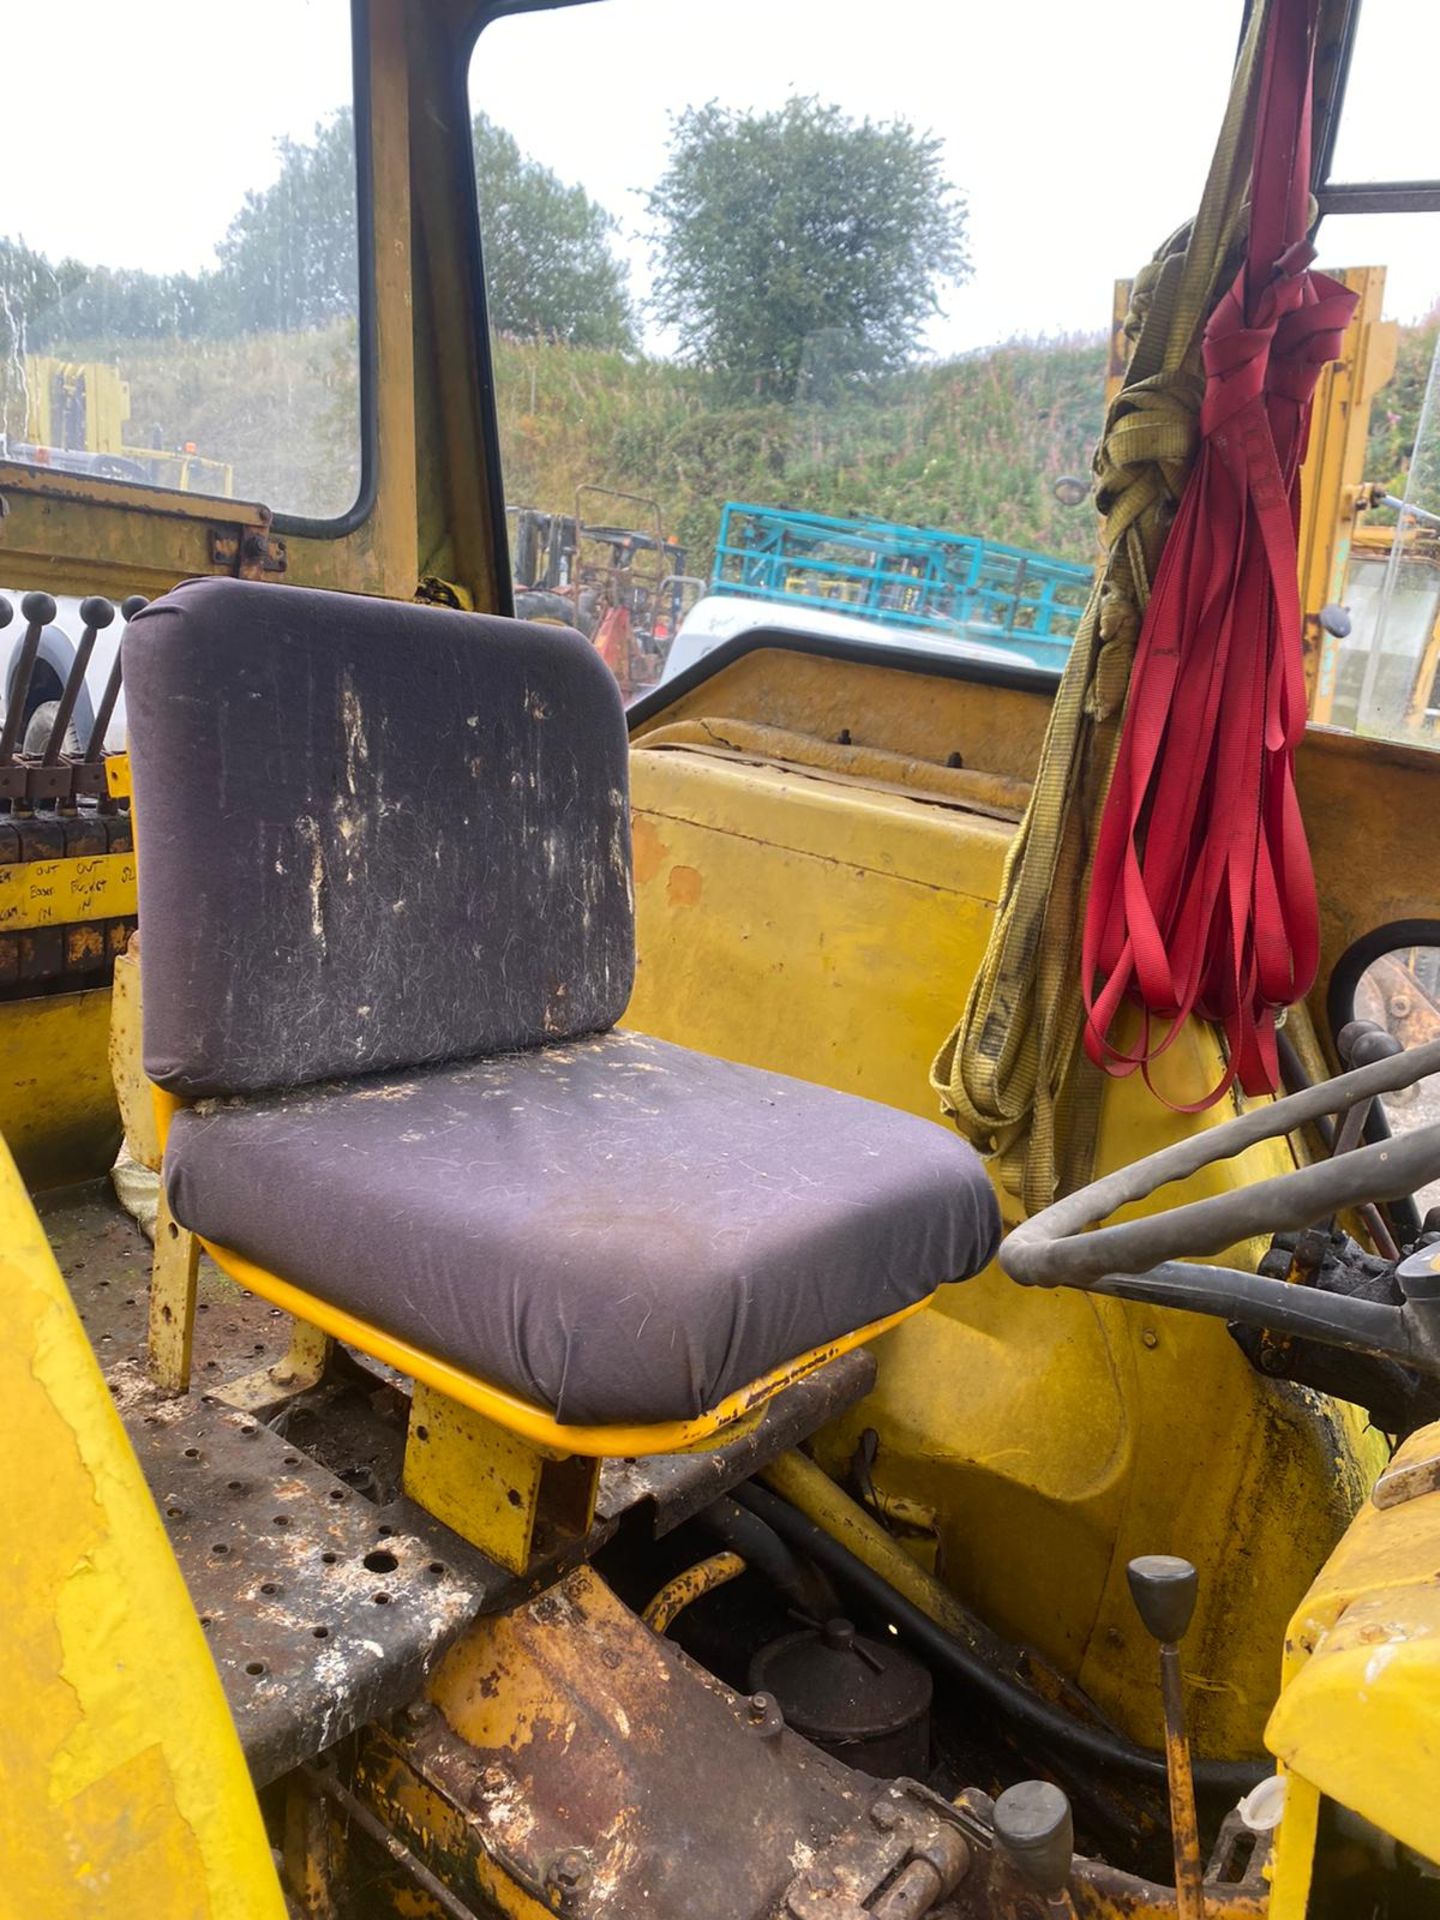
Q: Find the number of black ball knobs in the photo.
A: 6